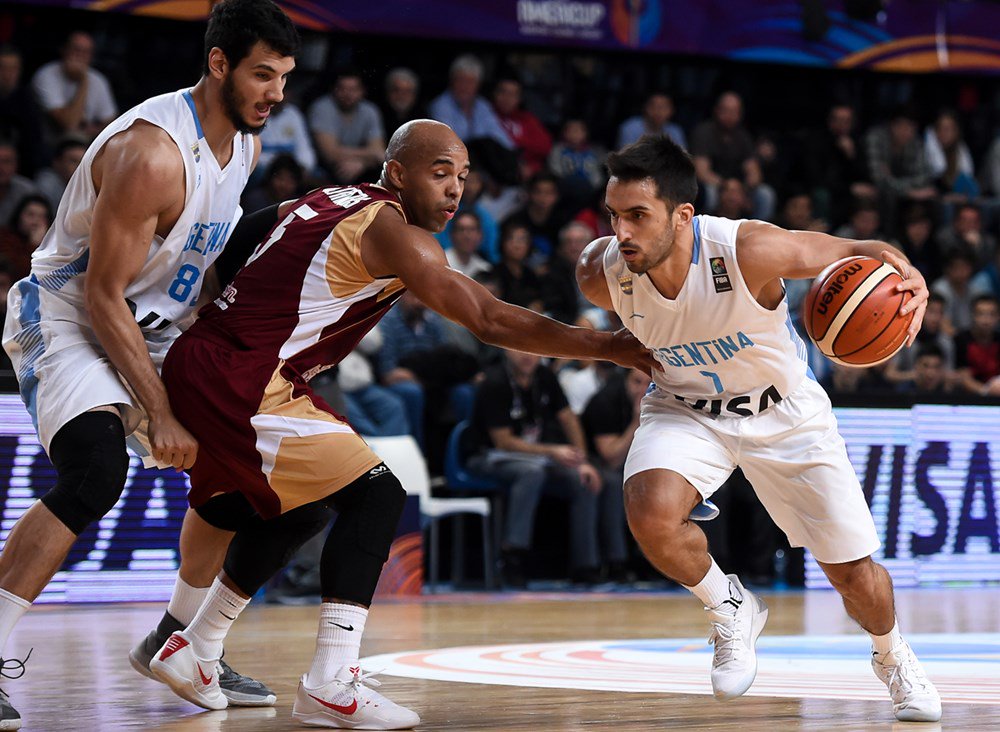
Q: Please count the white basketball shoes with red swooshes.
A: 2